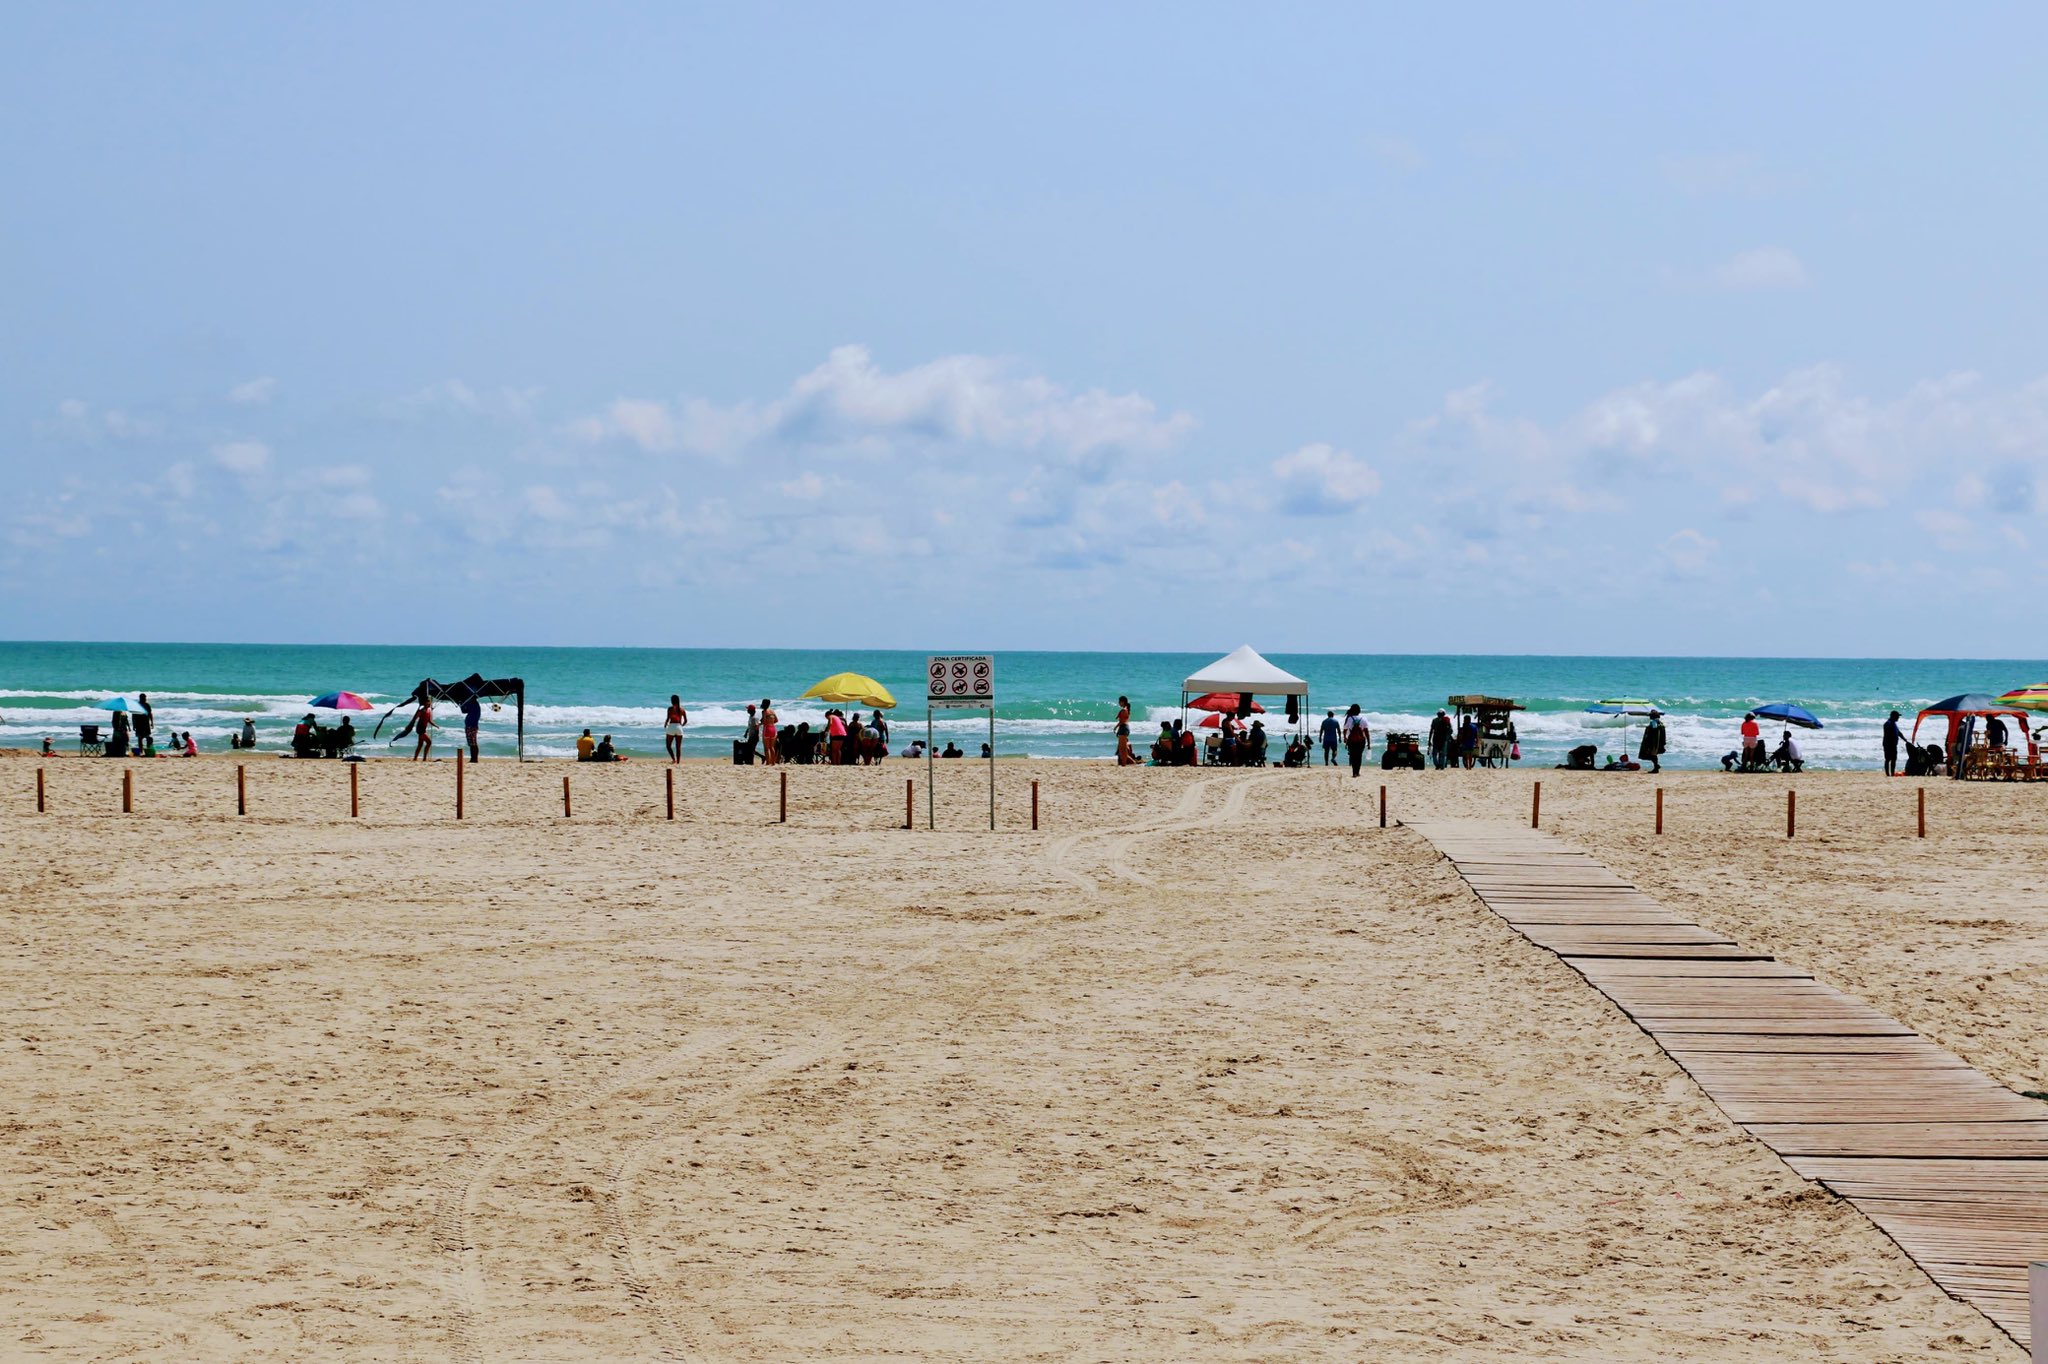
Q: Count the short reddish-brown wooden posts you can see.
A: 15